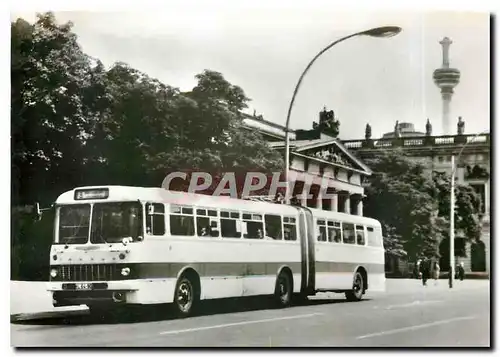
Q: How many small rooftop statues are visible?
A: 4